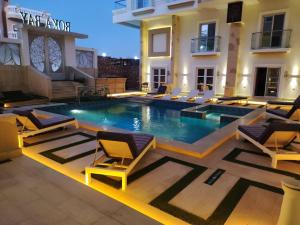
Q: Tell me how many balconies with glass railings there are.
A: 2